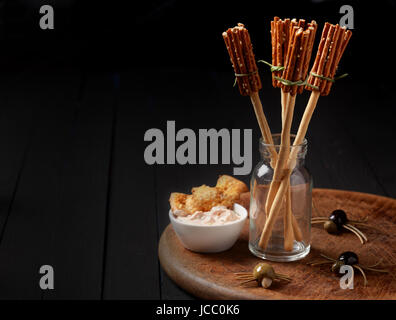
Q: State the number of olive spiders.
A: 3